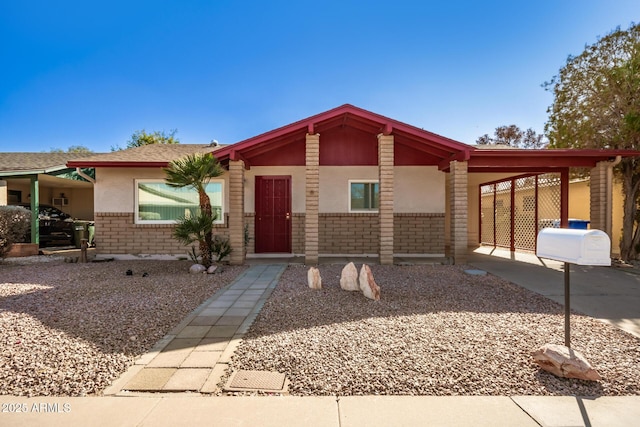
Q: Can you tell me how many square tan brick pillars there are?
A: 5